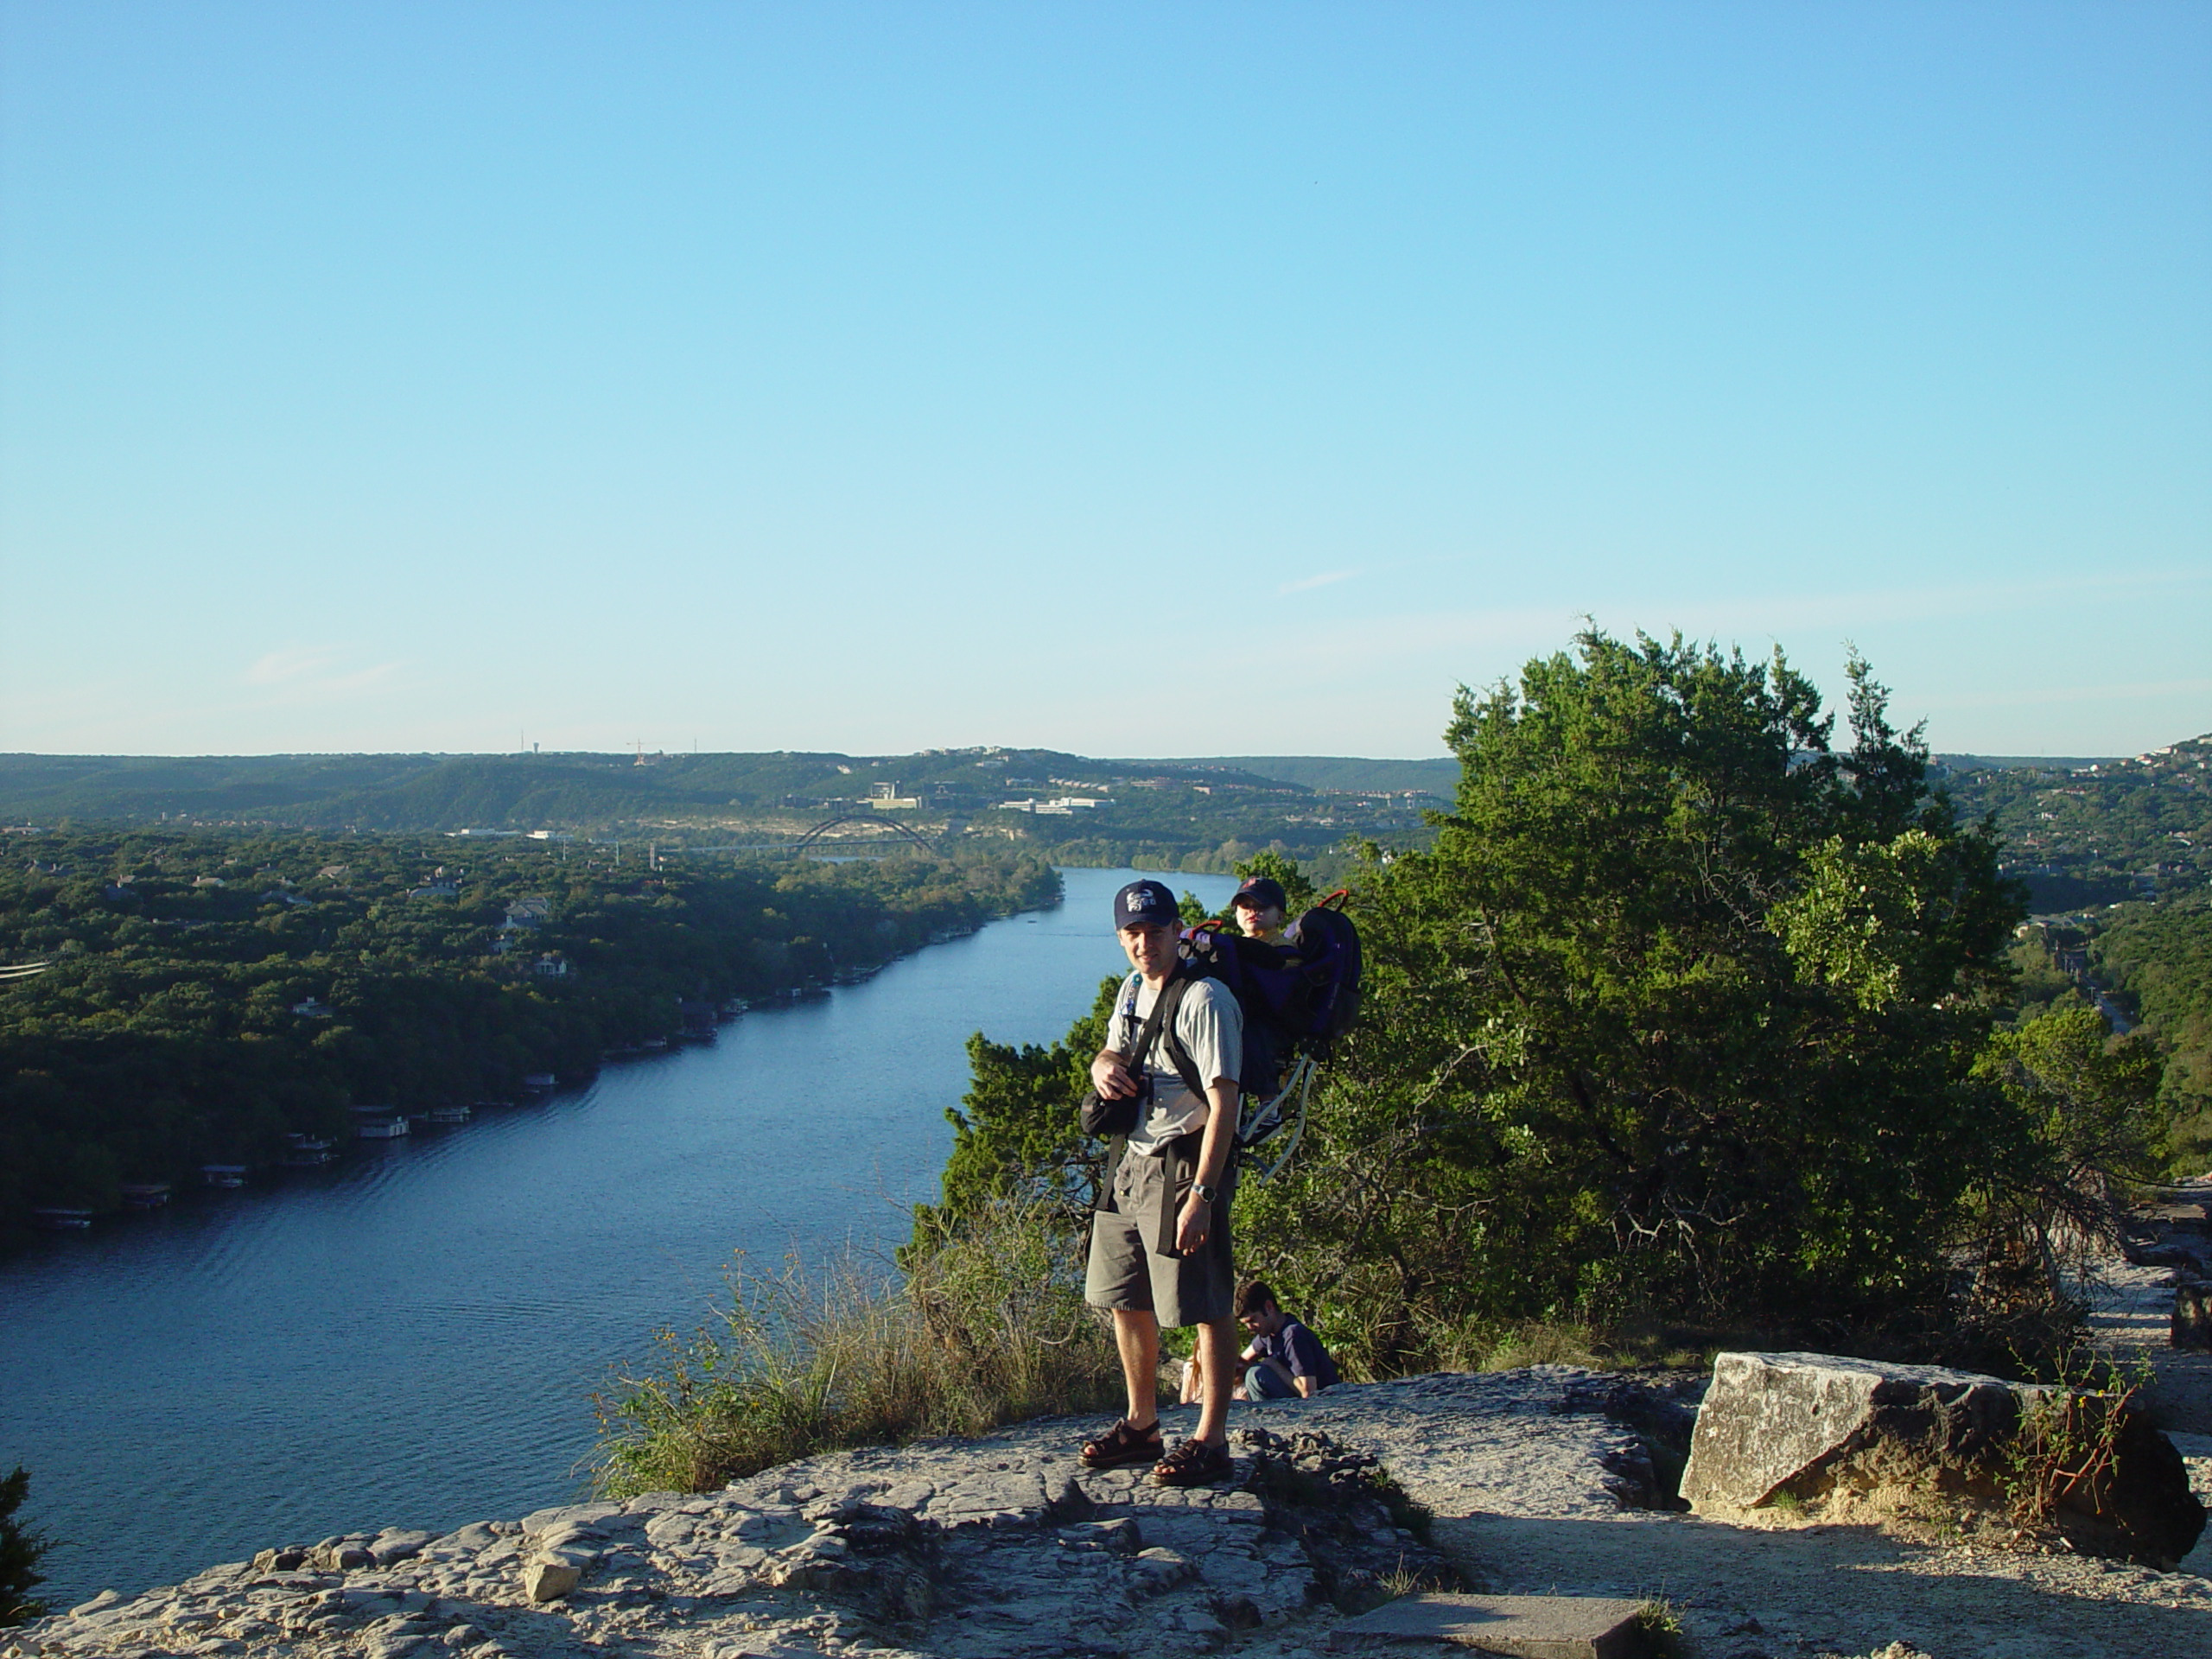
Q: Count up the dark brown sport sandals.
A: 2